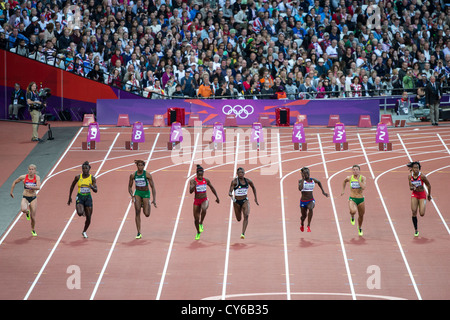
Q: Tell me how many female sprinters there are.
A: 8